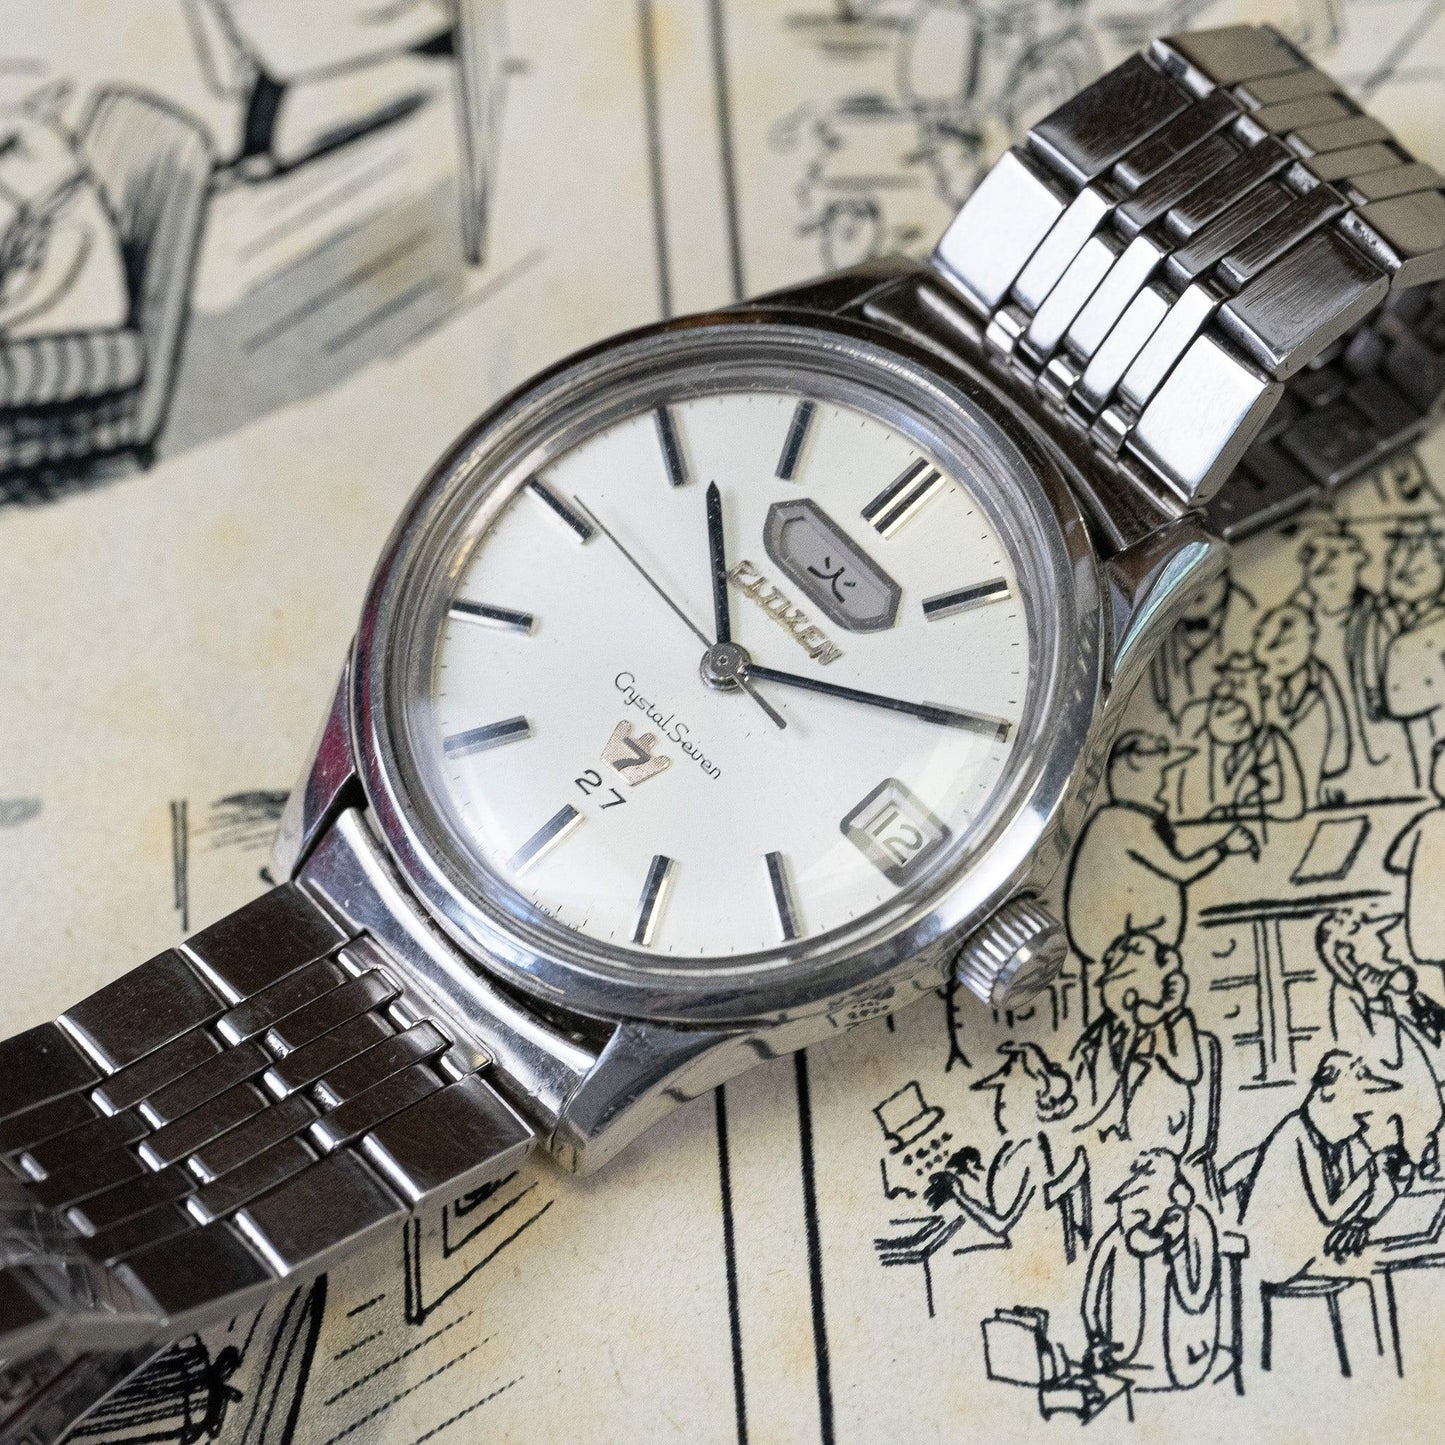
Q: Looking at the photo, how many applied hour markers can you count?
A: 11